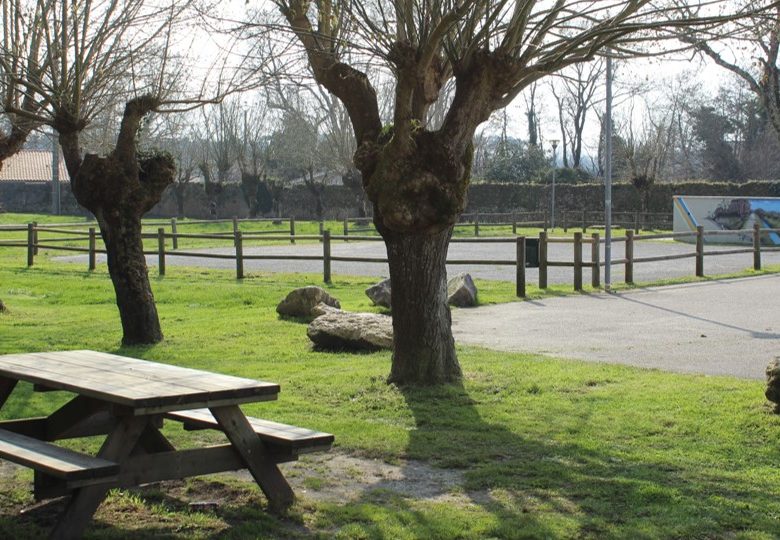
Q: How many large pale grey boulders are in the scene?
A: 4